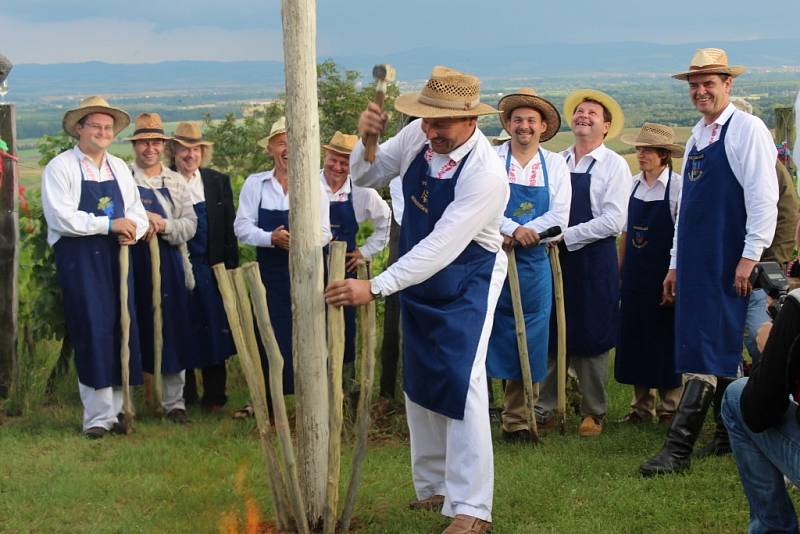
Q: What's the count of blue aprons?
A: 10